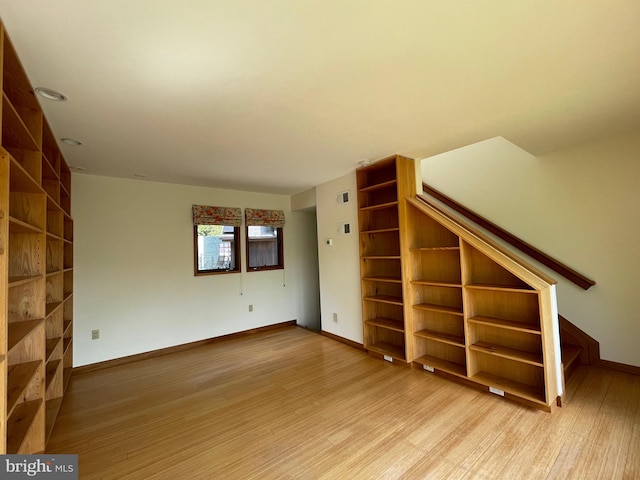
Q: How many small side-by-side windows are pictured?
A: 2